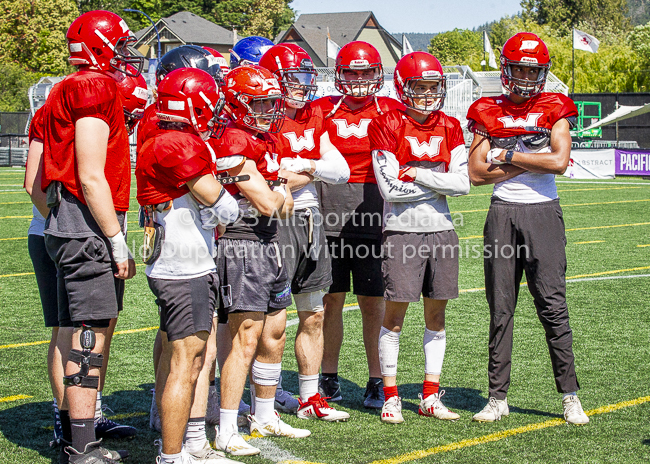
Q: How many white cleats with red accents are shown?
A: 3